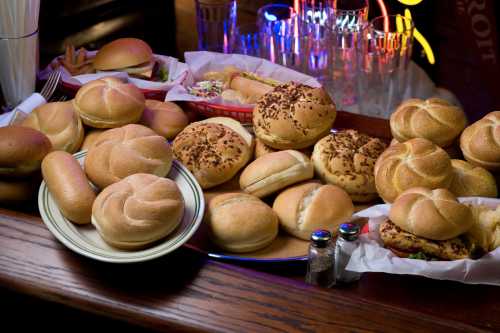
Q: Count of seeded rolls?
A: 3